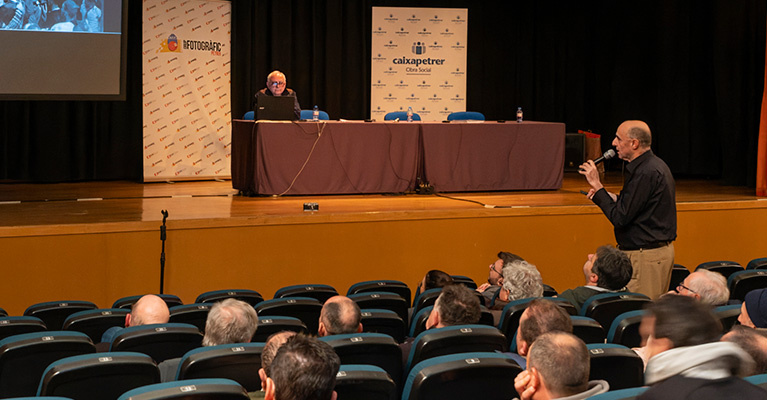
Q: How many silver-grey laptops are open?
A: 0